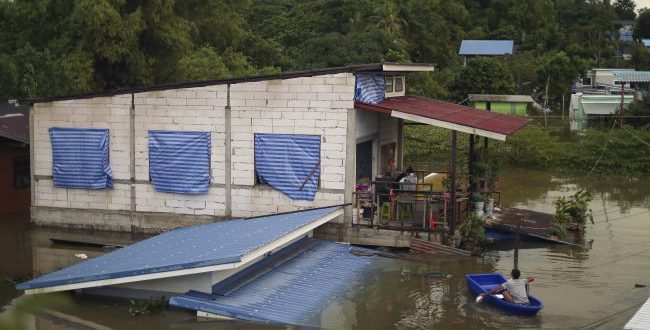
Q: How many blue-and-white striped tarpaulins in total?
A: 4